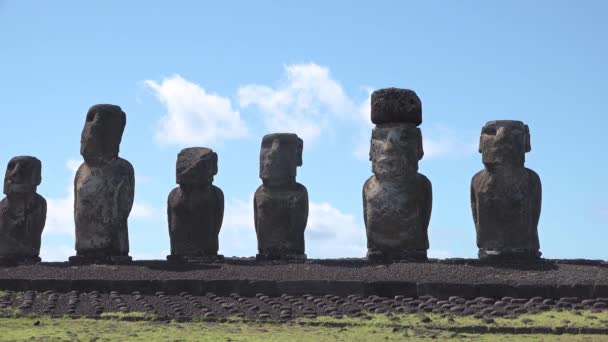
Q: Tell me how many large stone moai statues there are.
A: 6